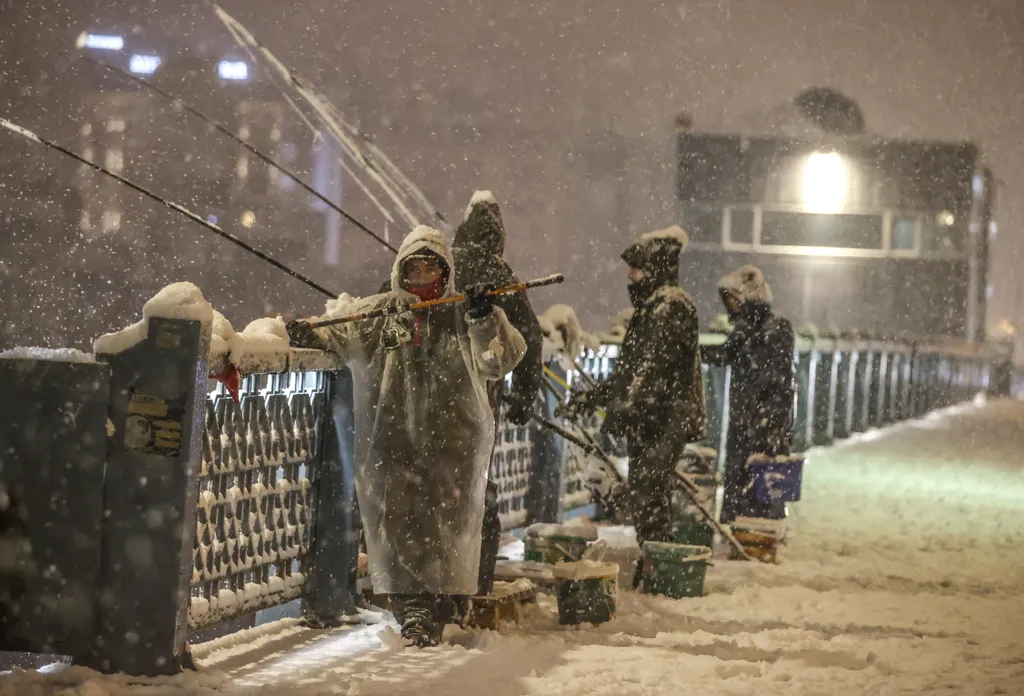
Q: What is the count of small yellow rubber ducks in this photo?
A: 0